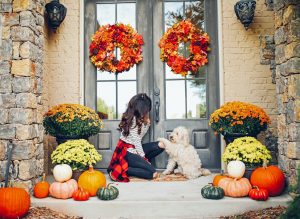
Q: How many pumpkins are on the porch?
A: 13